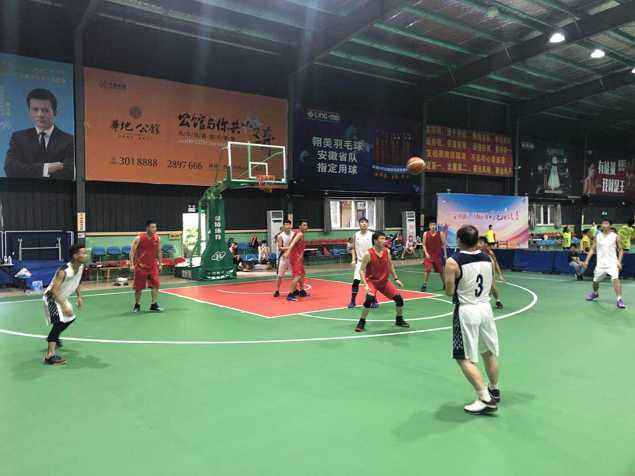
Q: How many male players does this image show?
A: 10